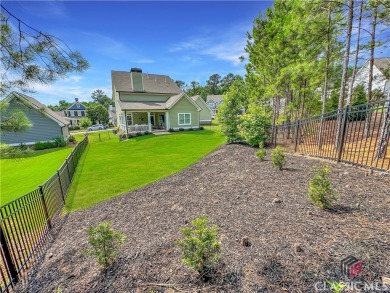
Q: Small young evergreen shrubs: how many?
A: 5